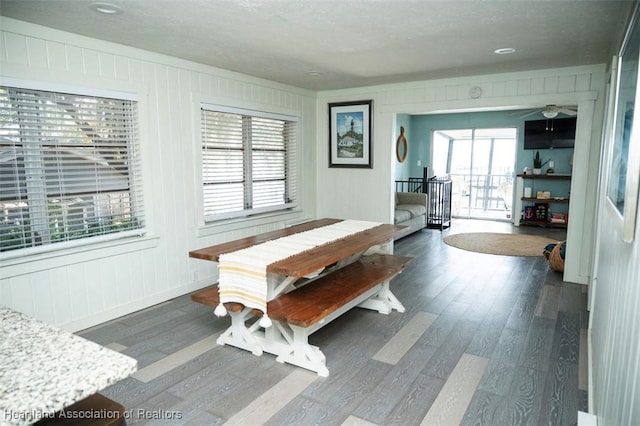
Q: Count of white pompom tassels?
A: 2